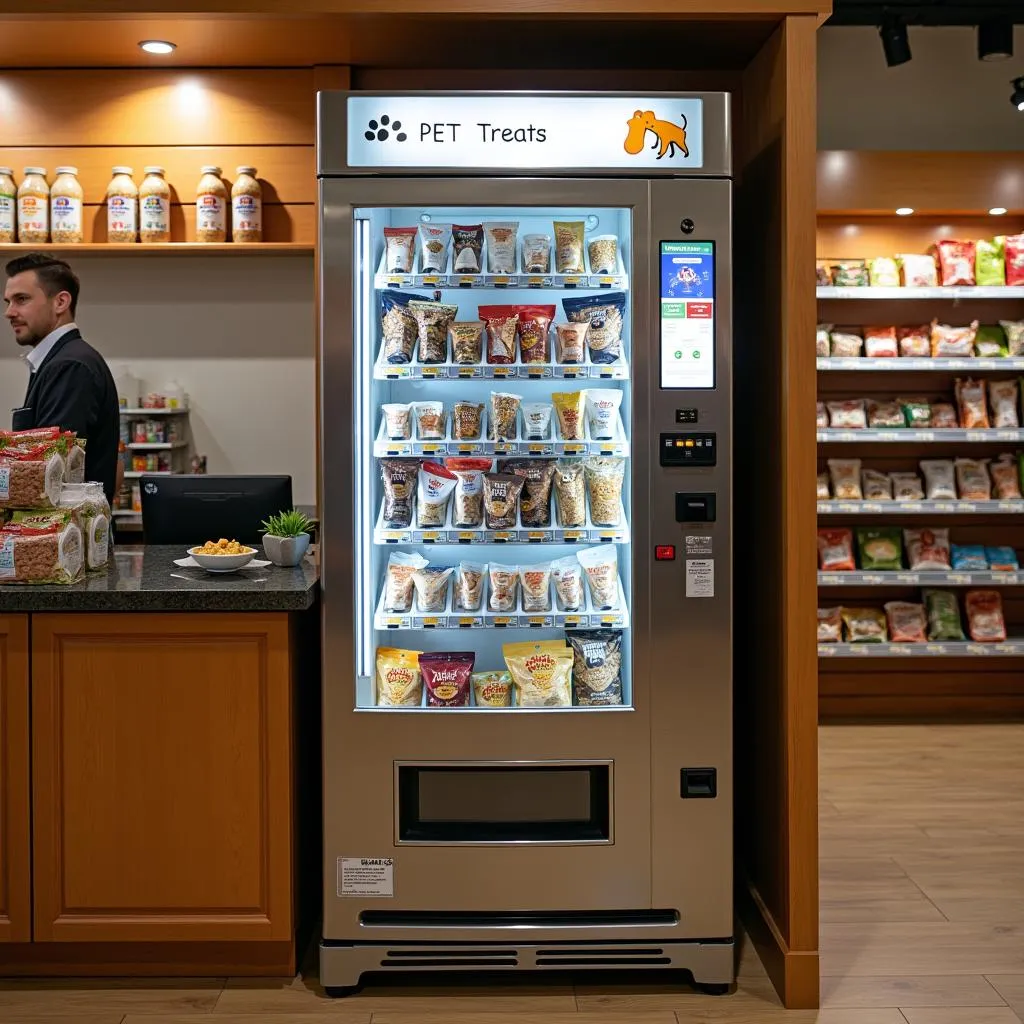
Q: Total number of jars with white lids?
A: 7